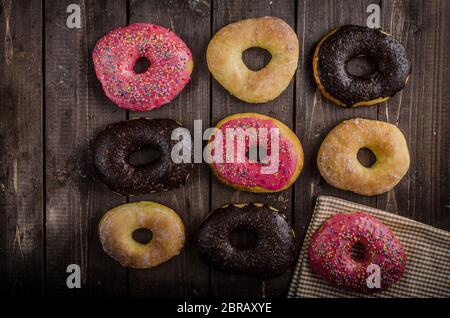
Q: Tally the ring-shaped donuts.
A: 9